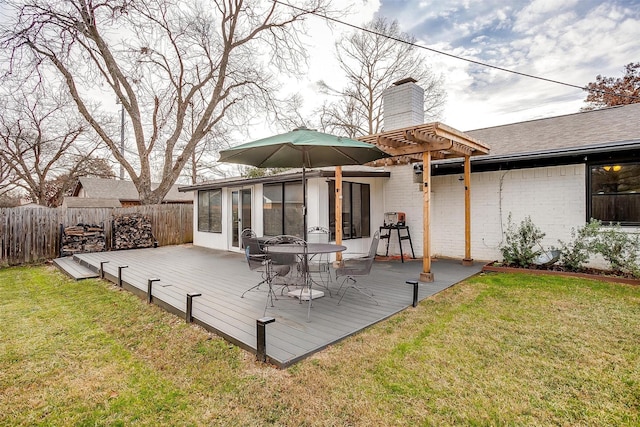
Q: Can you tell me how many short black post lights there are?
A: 6